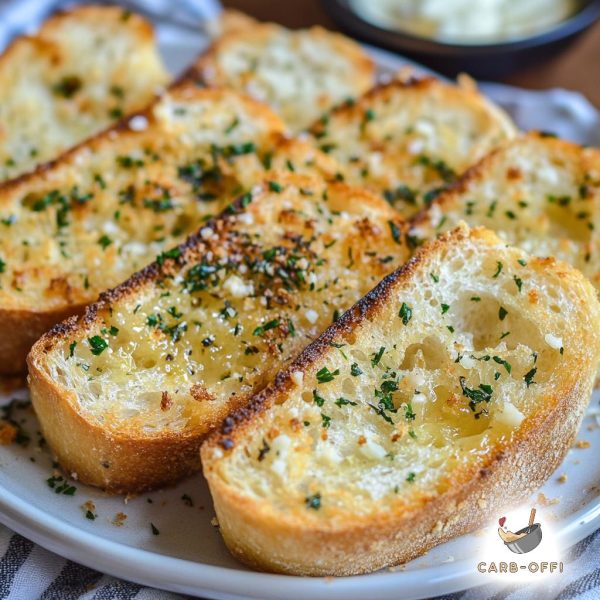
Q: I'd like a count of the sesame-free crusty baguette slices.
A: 7